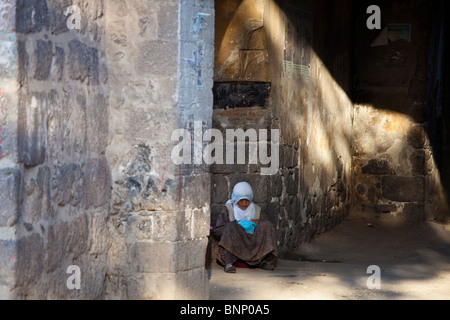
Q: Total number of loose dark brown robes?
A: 1